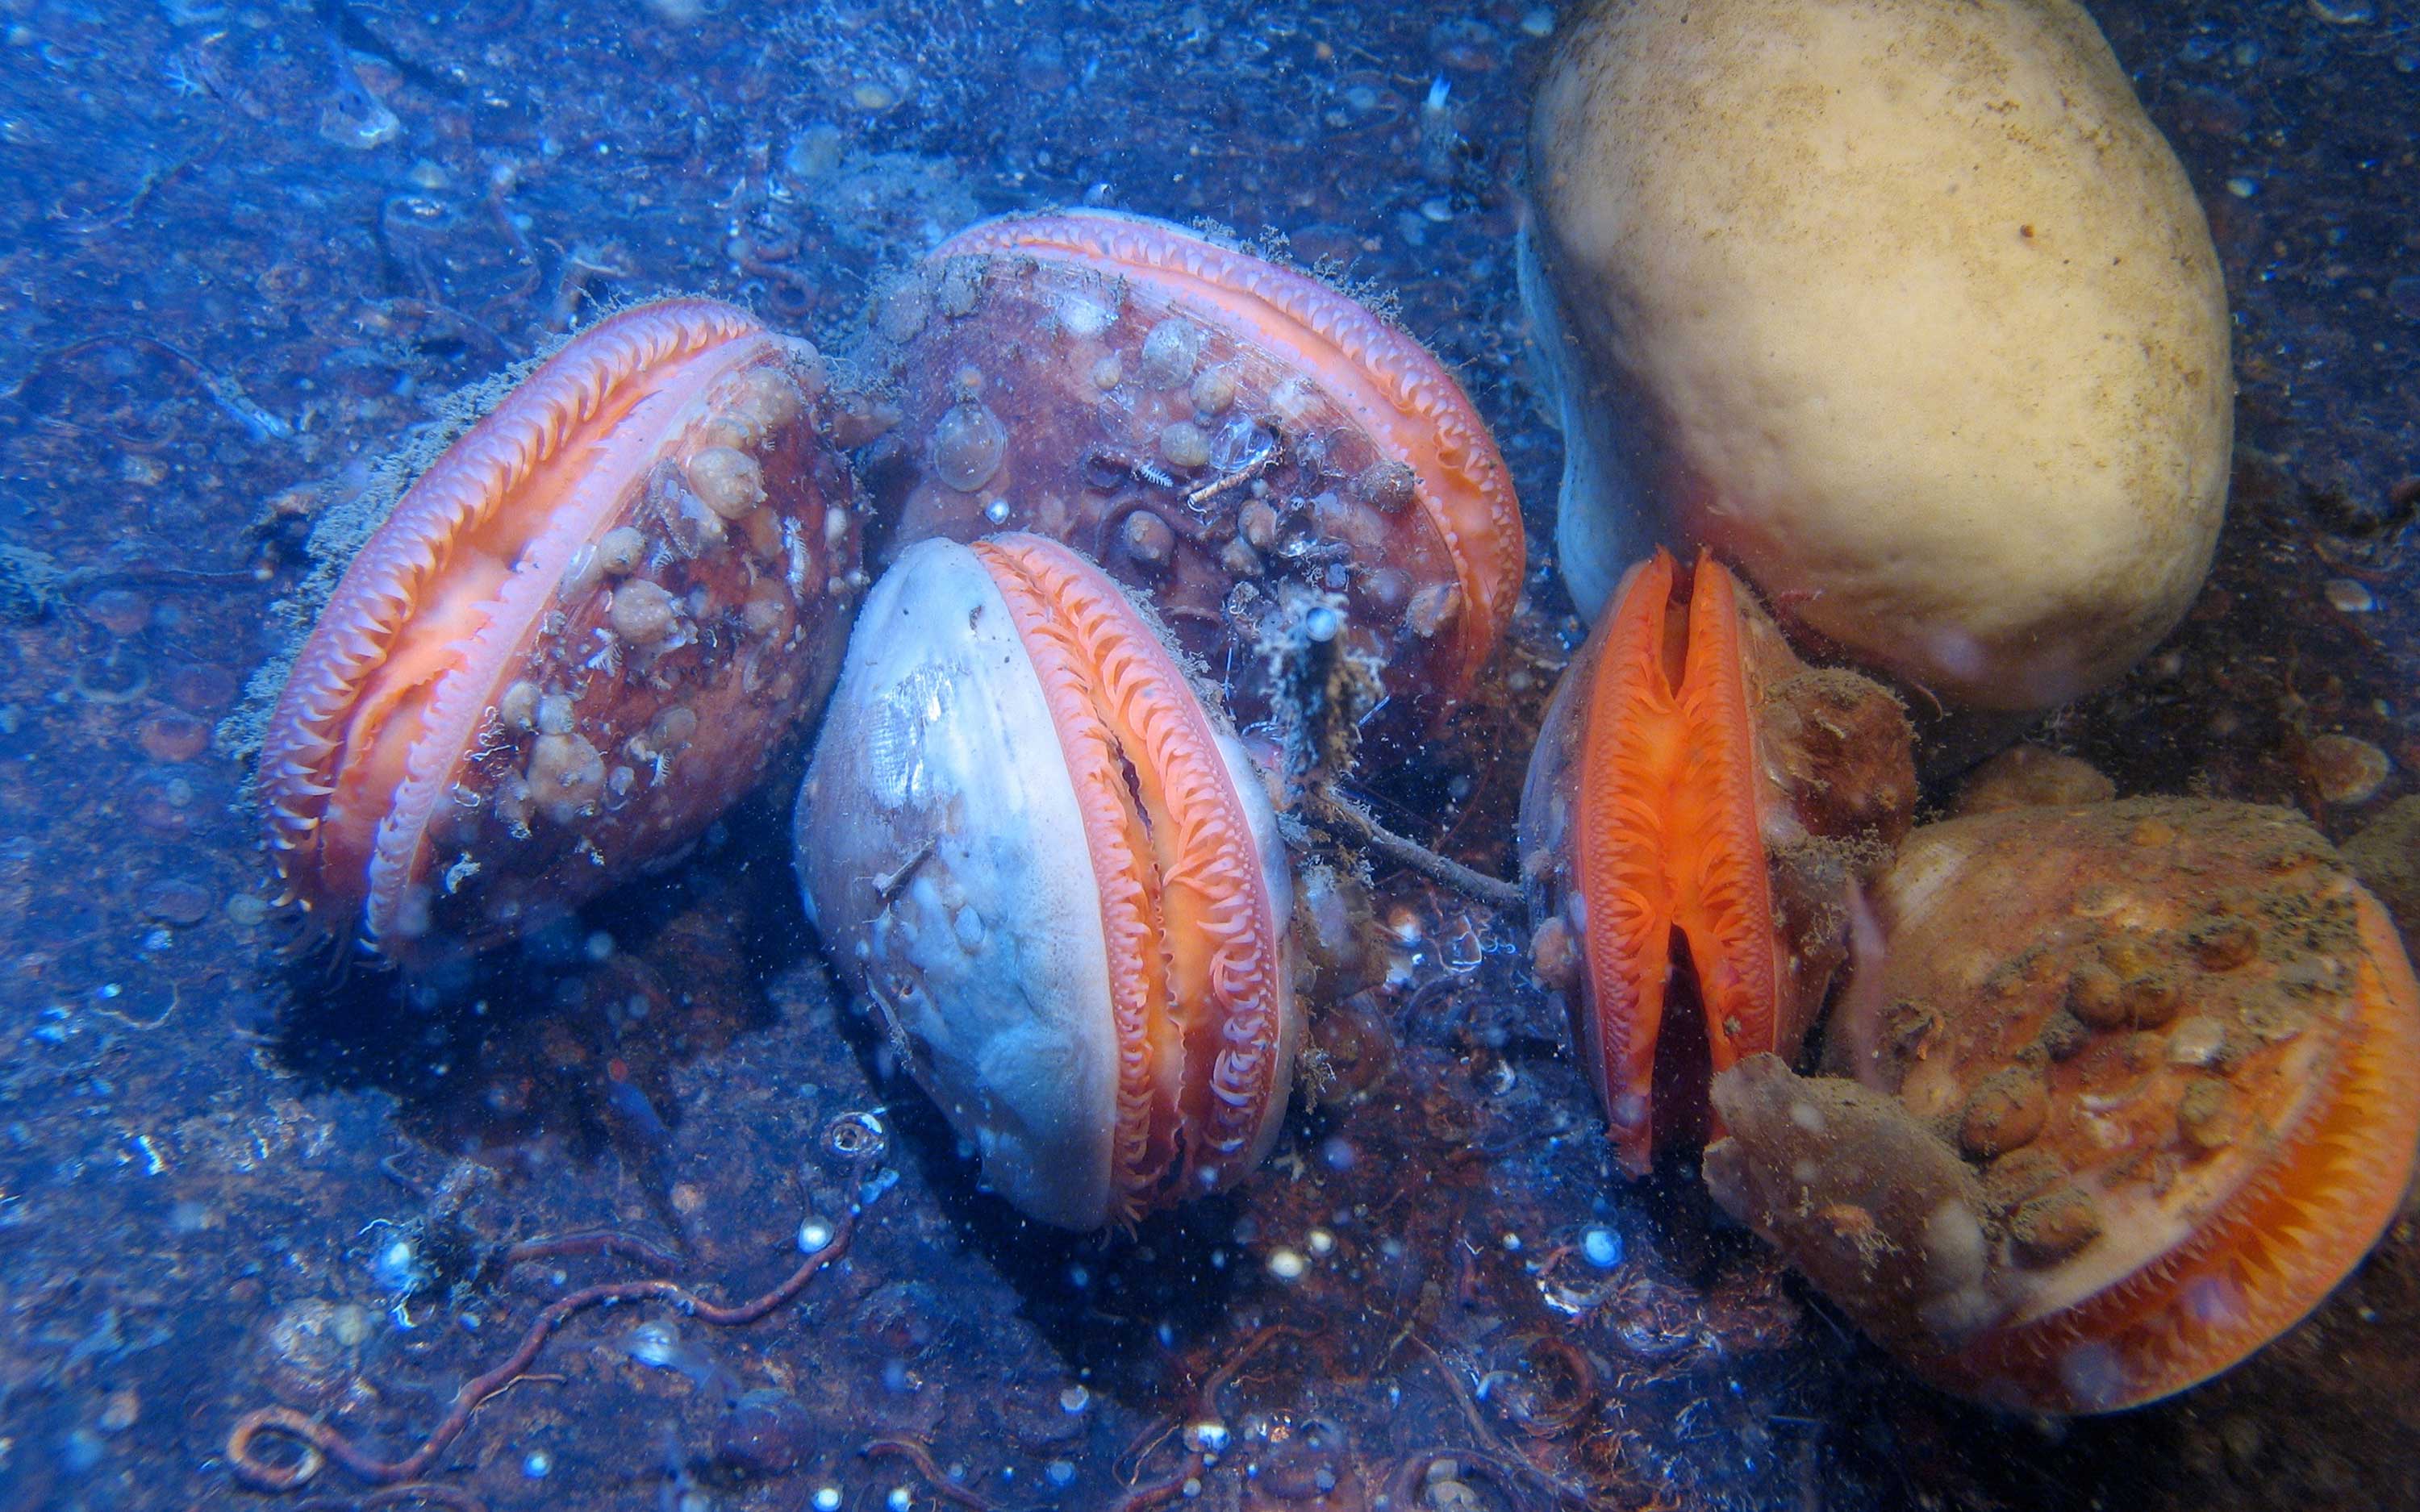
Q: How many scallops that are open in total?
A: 5